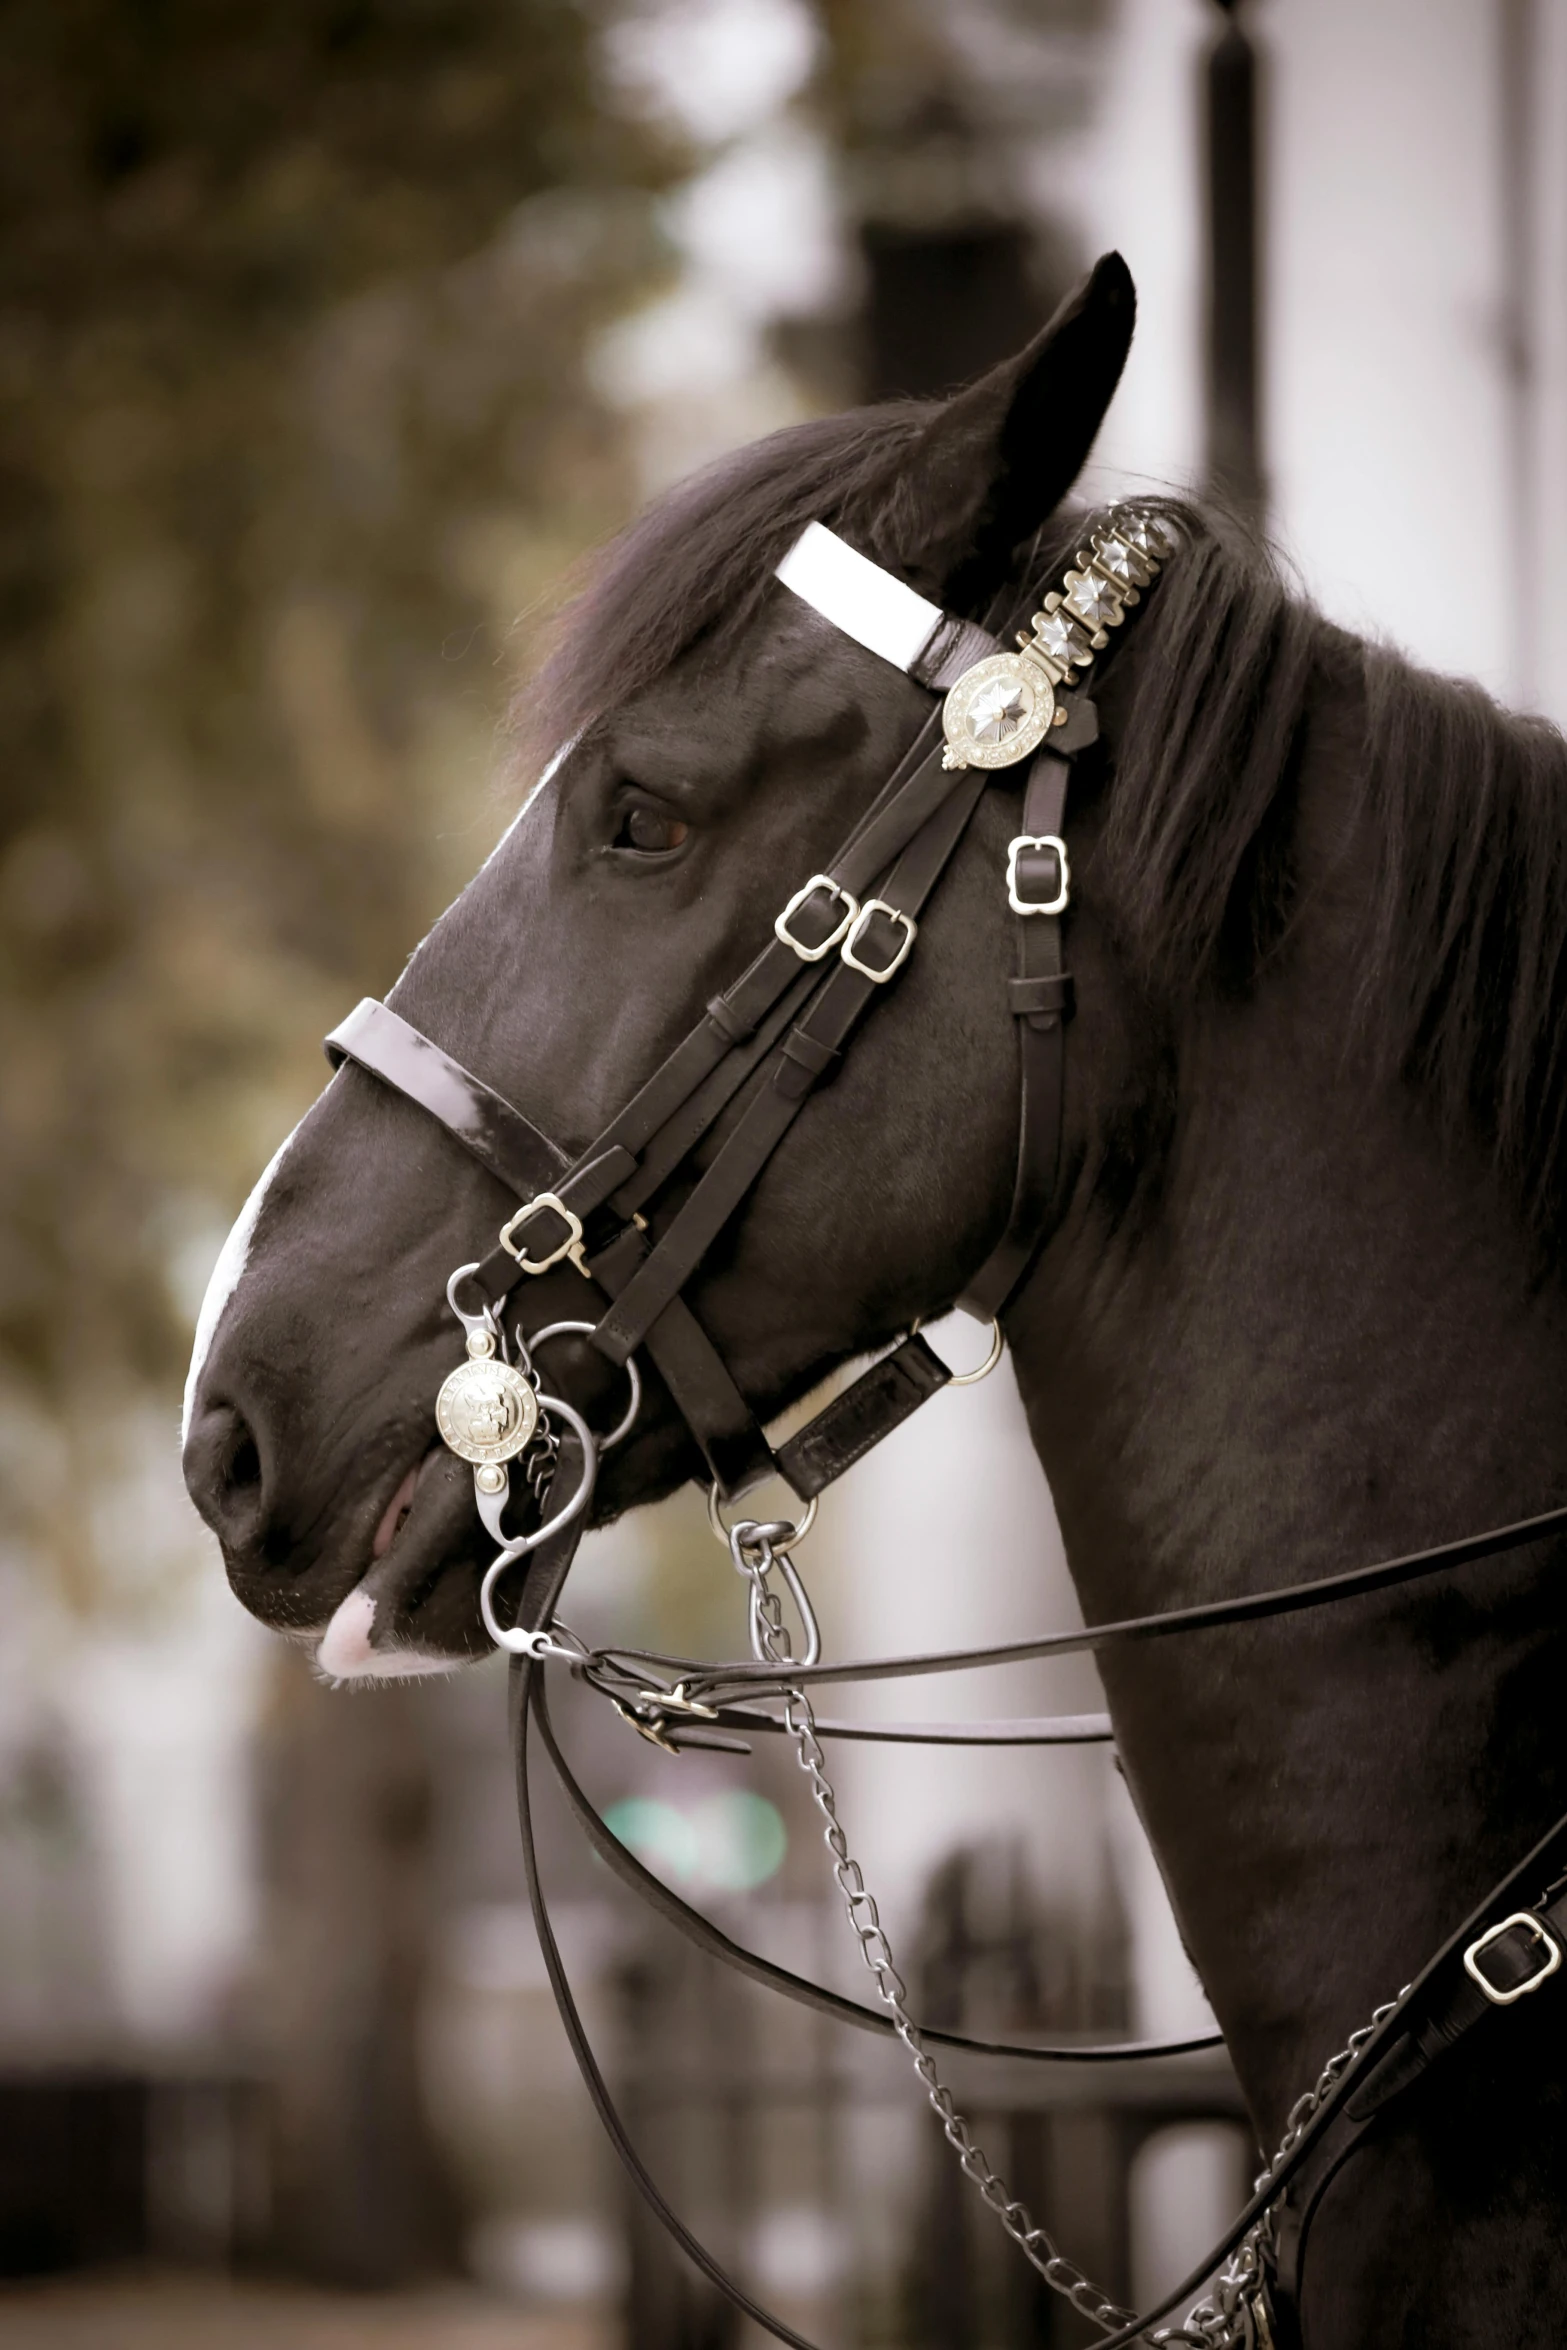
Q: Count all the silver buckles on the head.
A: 4